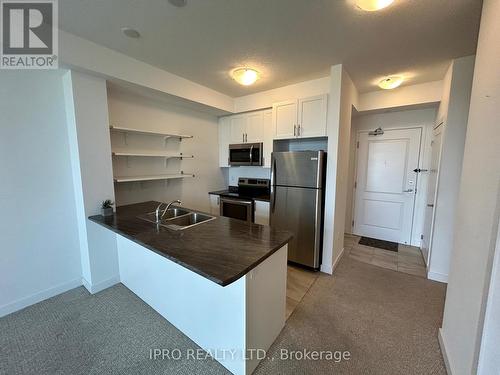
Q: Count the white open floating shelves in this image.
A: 3